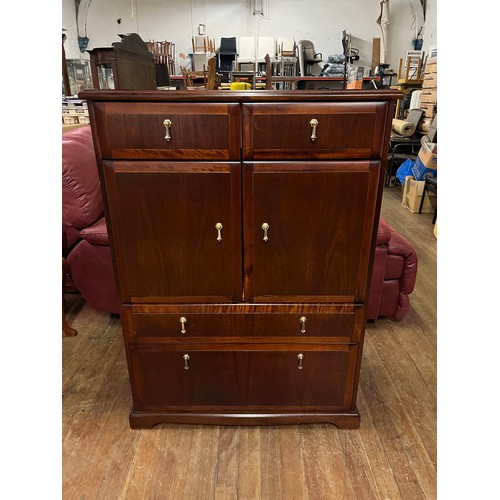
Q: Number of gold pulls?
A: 8